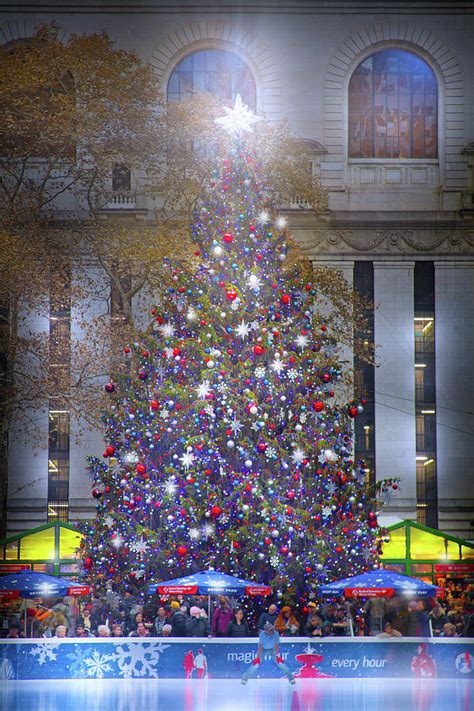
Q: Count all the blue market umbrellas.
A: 3